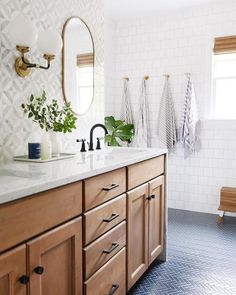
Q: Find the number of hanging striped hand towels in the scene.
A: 4